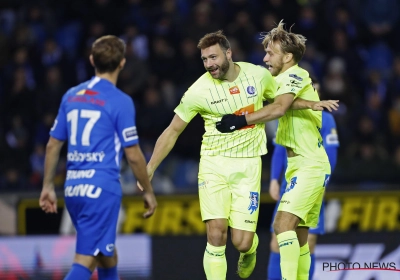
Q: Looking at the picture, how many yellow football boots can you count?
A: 1